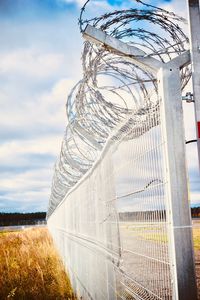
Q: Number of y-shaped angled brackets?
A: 1